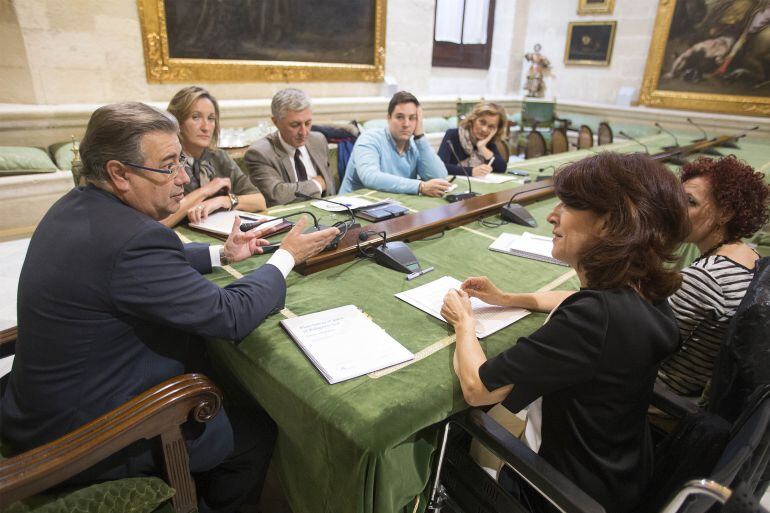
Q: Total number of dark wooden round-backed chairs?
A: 5